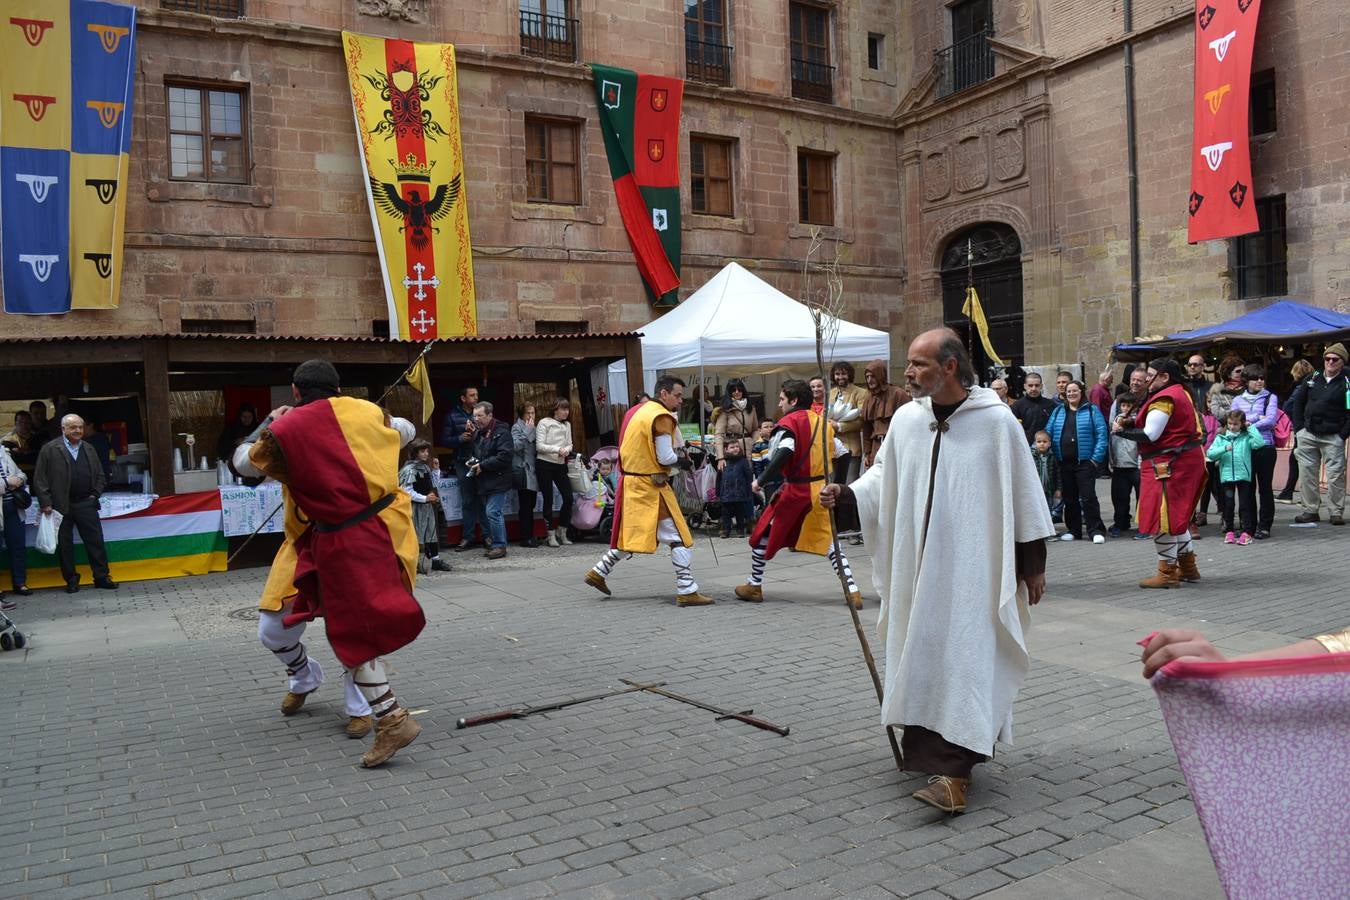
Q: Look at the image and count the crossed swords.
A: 2